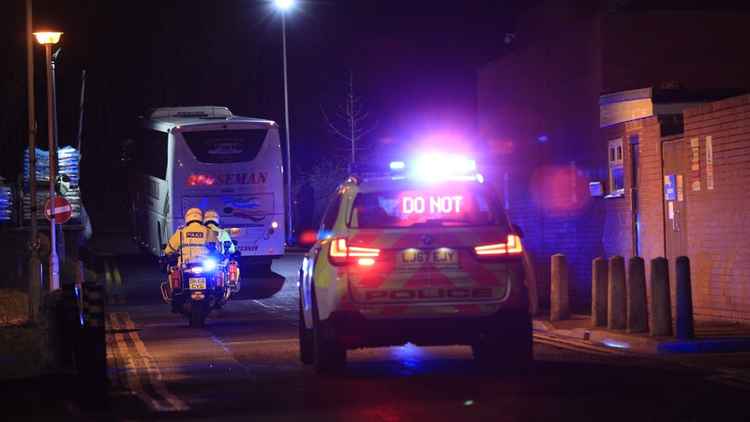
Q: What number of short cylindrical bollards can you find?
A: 6